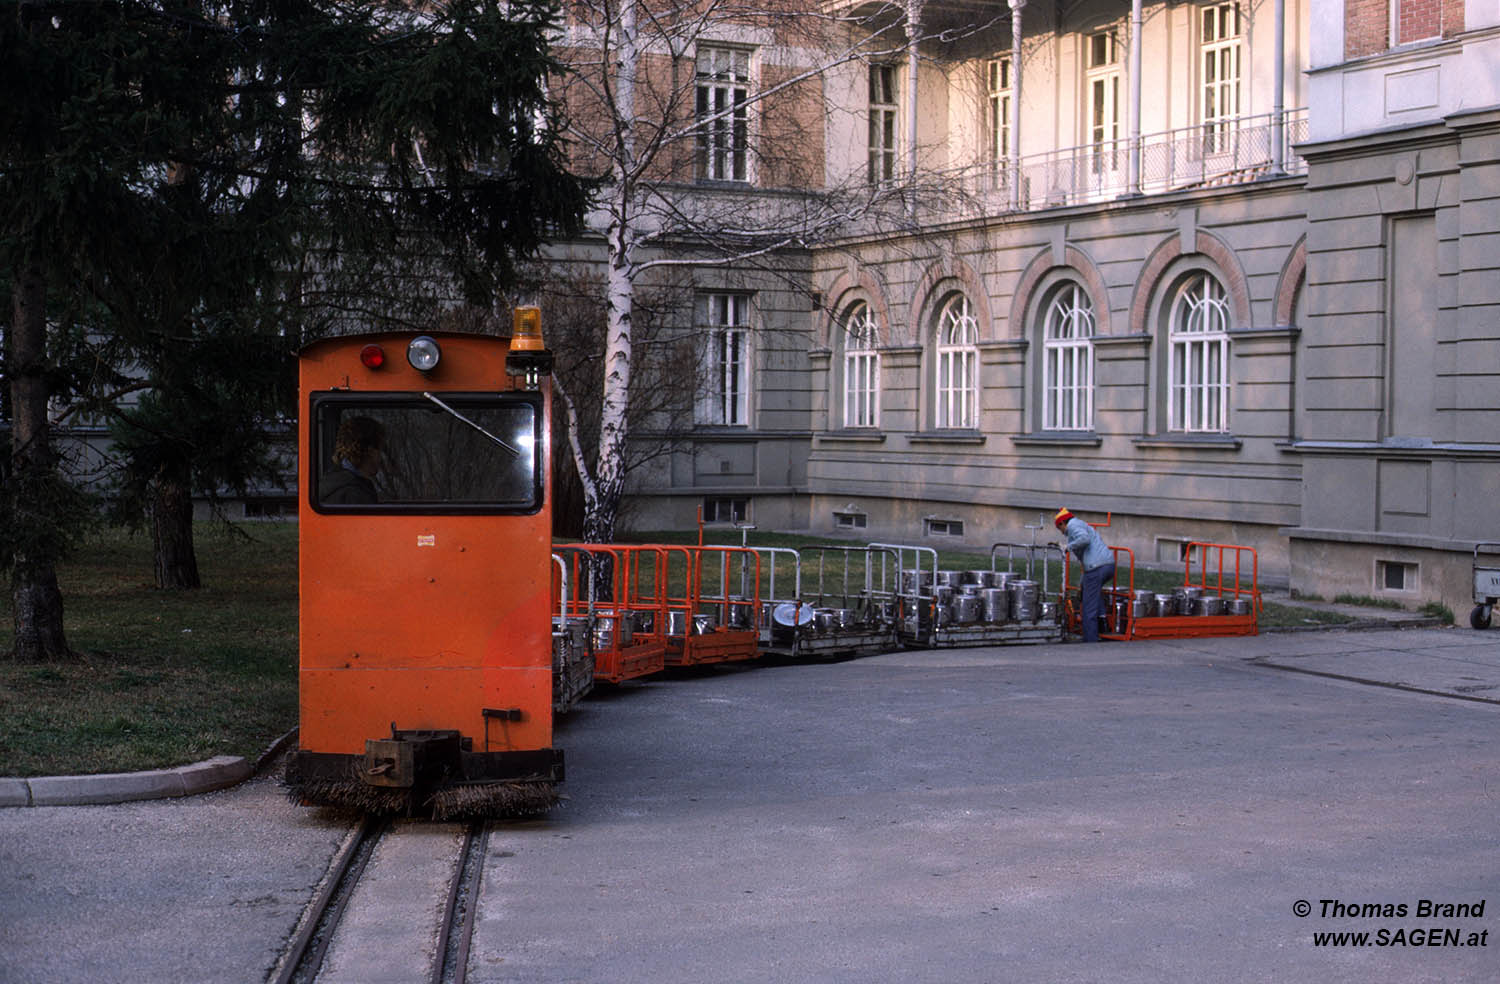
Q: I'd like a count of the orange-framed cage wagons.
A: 3